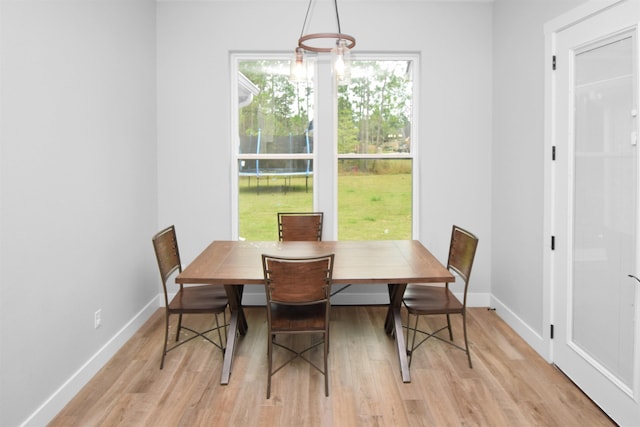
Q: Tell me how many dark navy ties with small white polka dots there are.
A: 0